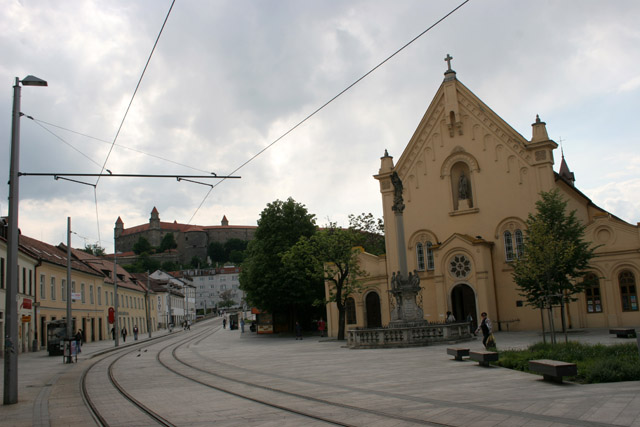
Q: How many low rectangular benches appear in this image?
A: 4